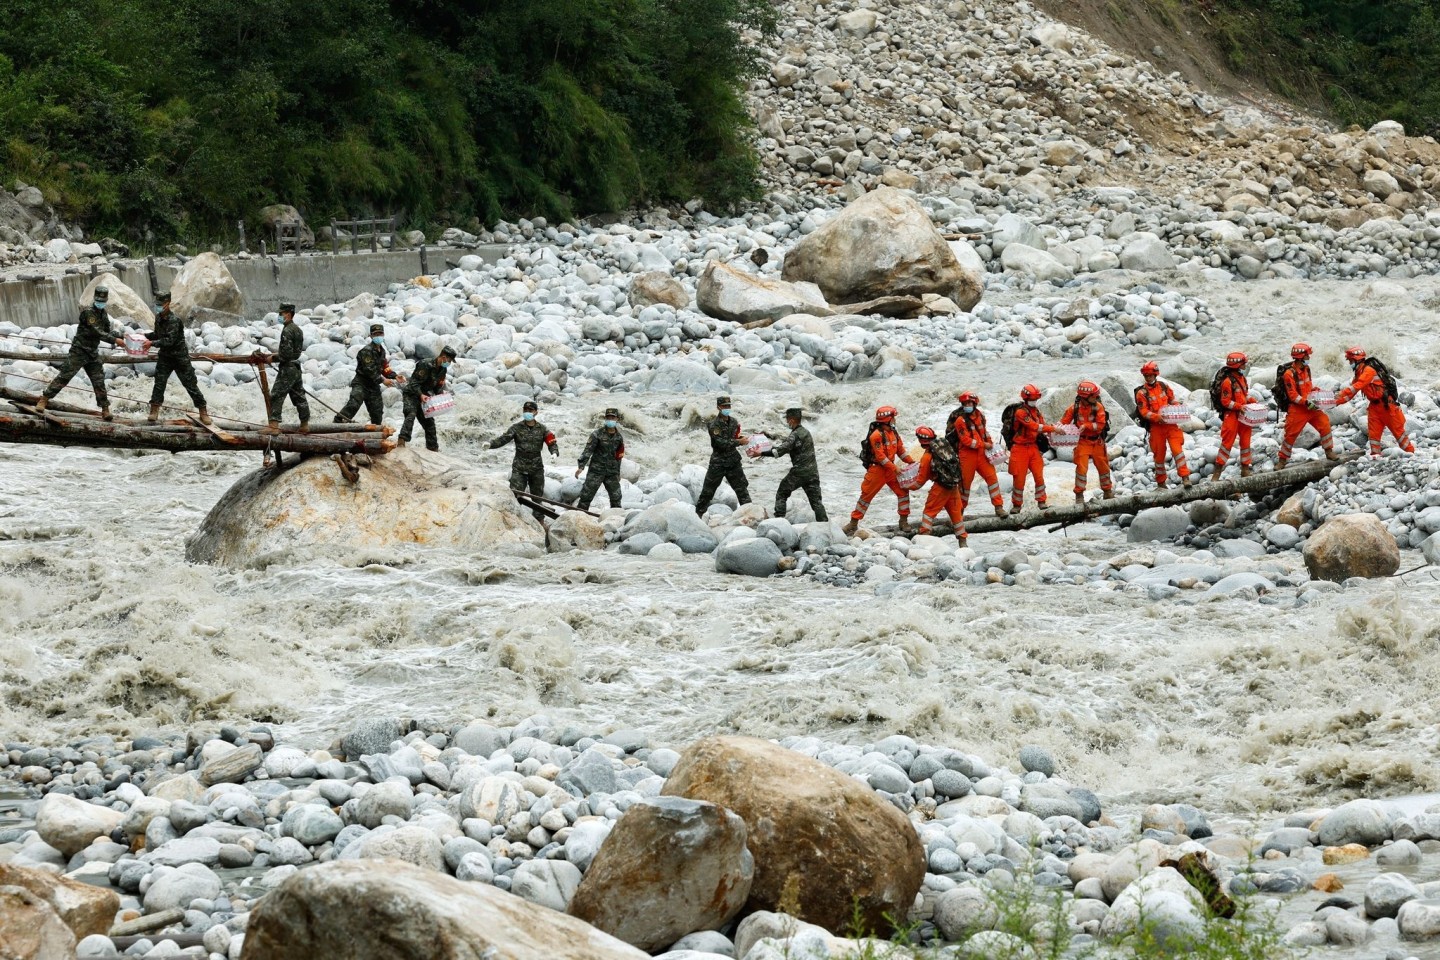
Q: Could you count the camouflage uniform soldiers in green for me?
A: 9